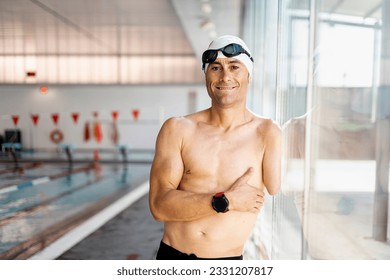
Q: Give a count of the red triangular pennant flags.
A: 7